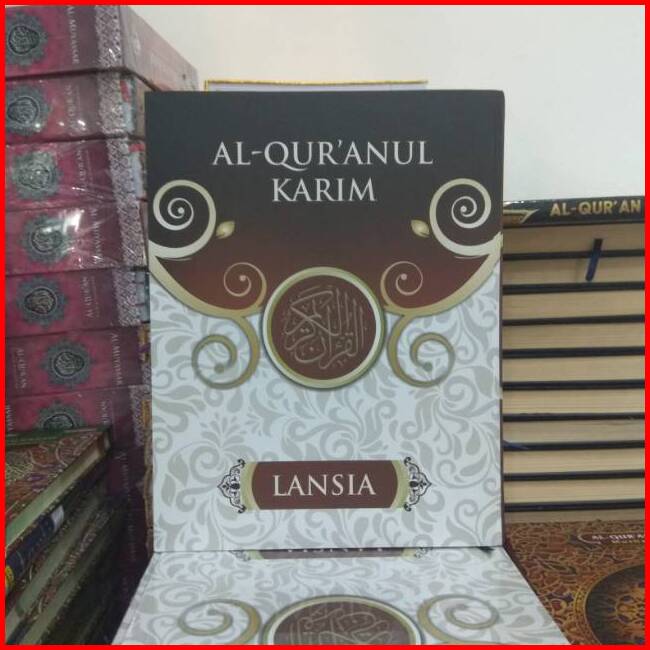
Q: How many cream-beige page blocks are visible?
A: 10